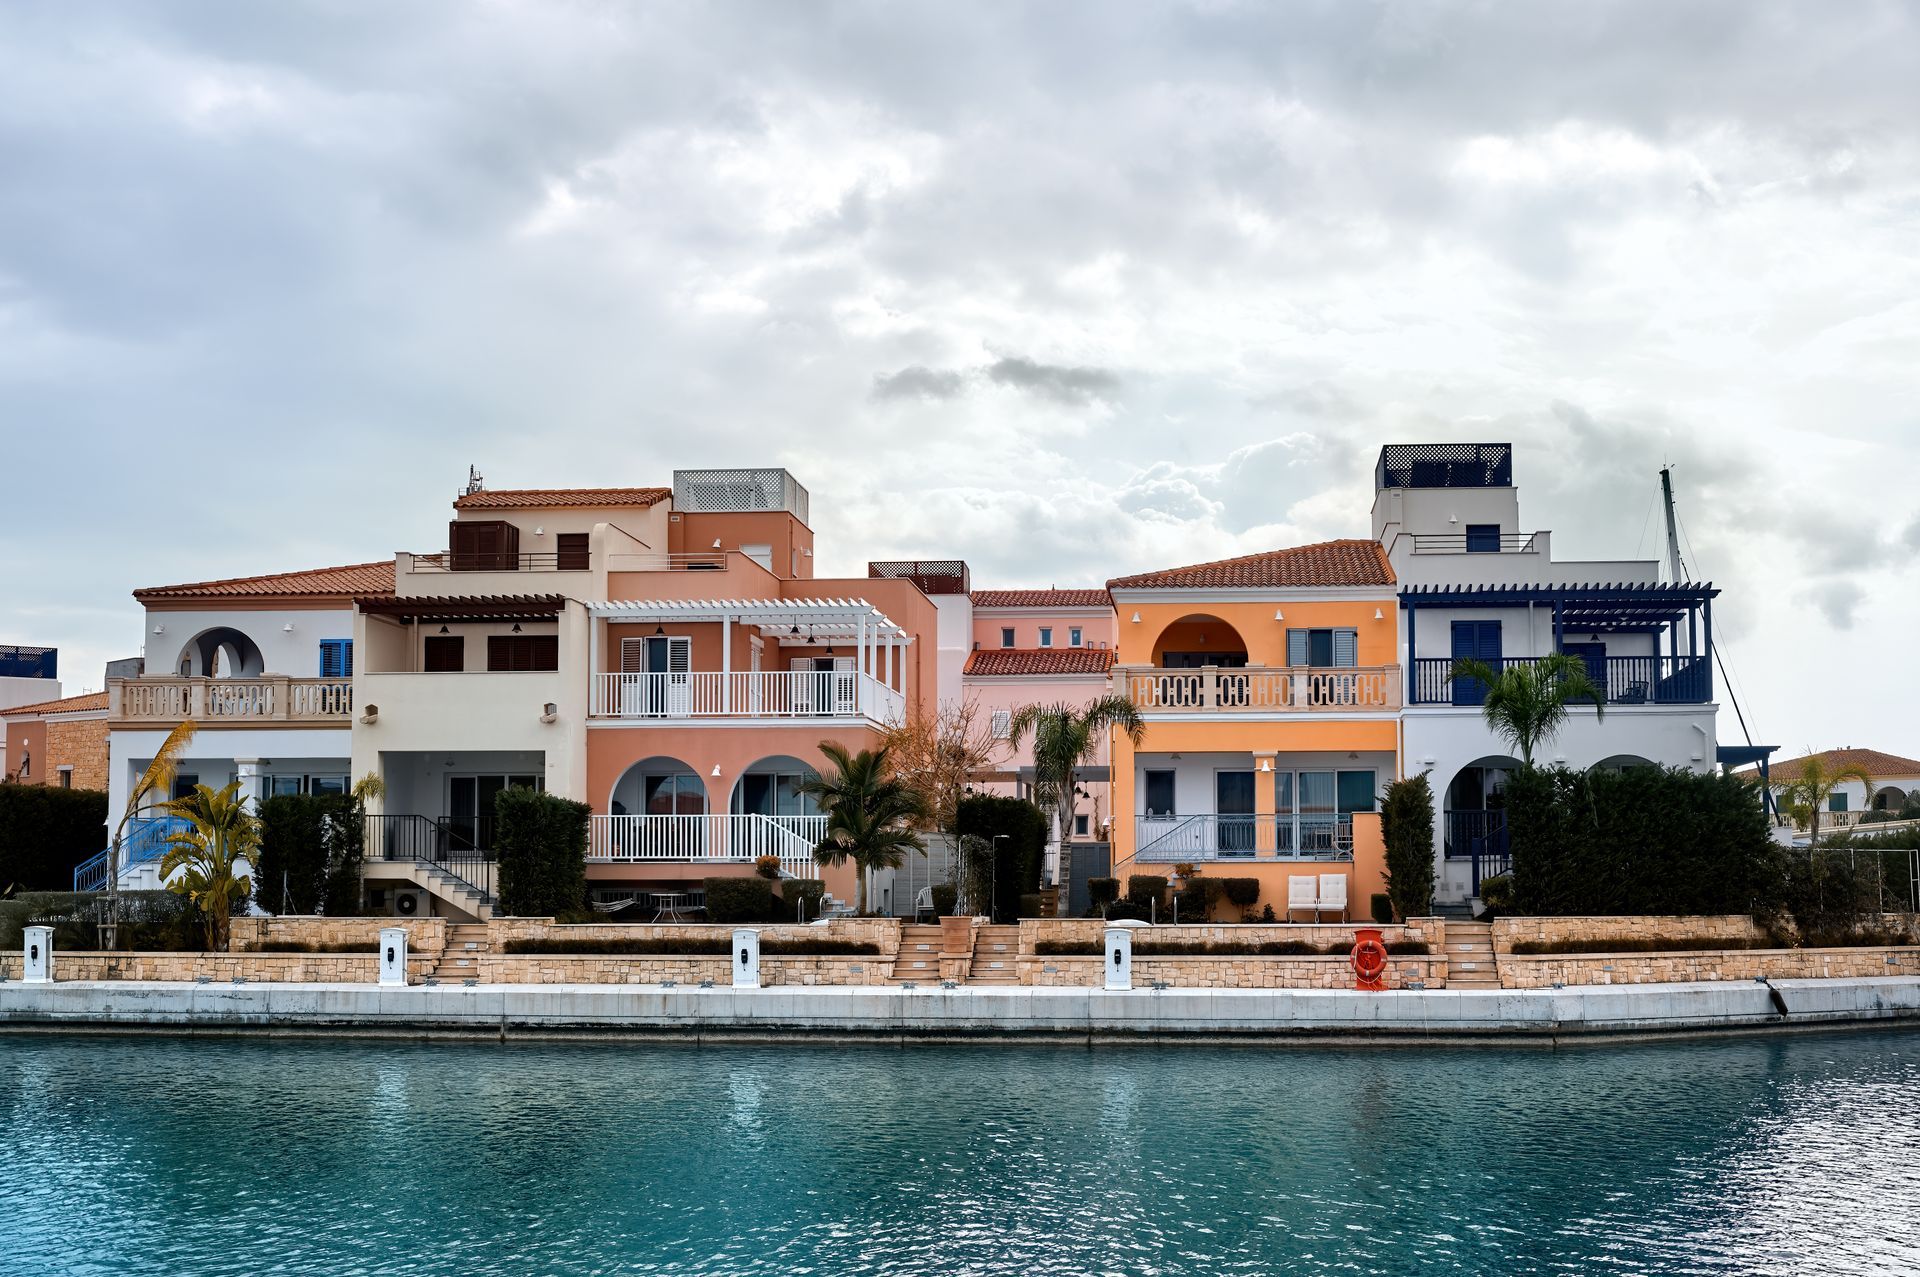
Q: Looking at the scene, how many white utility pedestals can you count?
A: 4